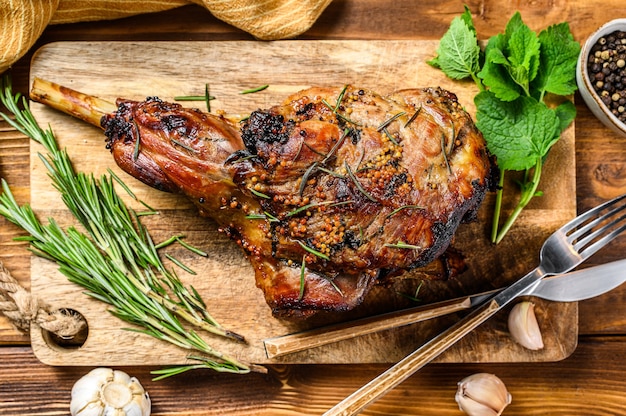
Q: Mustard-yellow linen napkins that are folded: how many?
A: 1